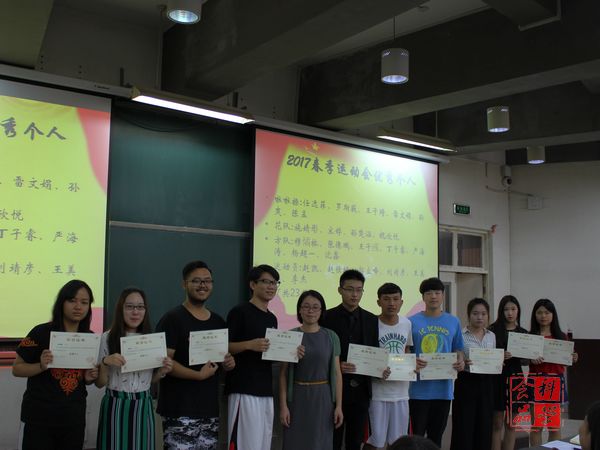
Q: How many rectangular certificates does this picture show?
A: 10